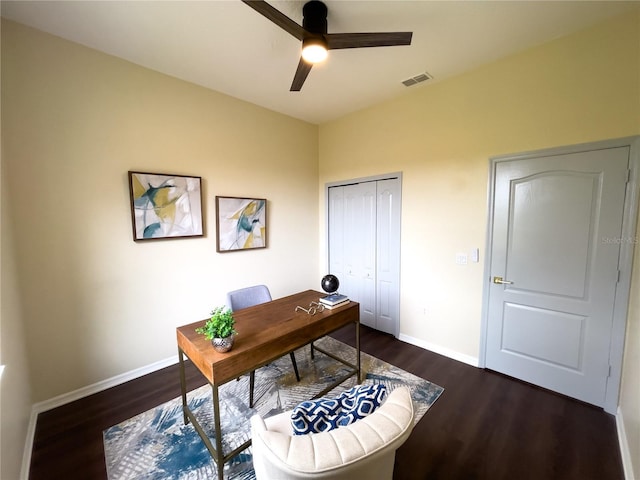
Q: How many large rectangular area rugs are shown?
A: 1